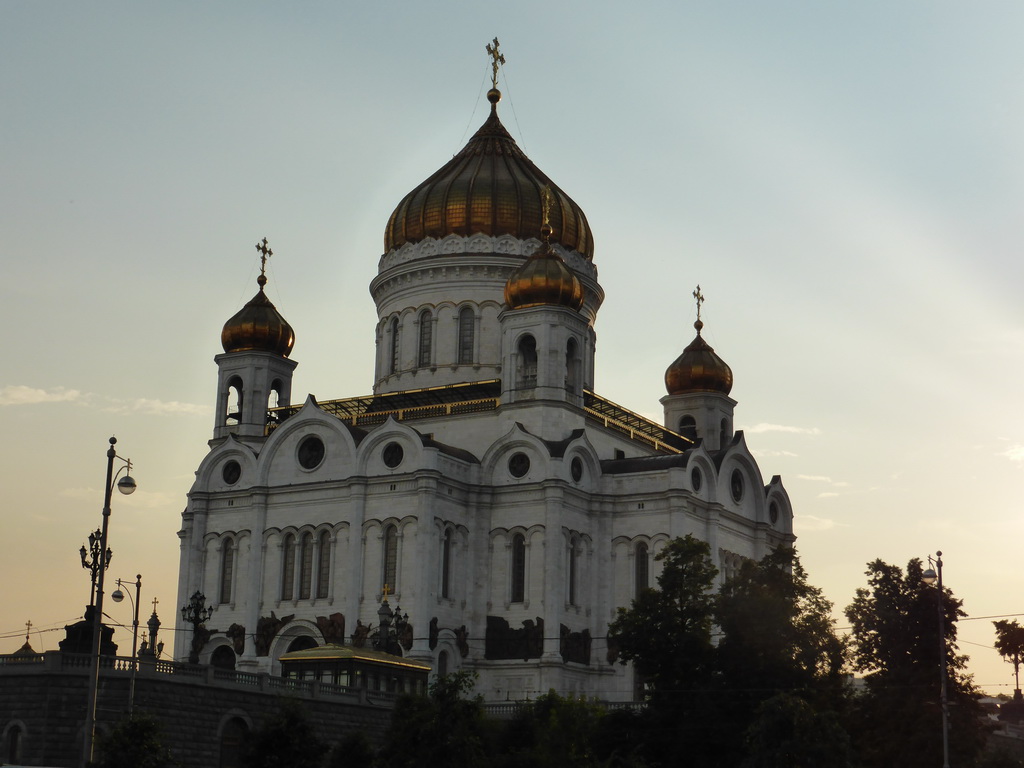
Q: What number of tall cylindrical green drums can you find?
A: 0